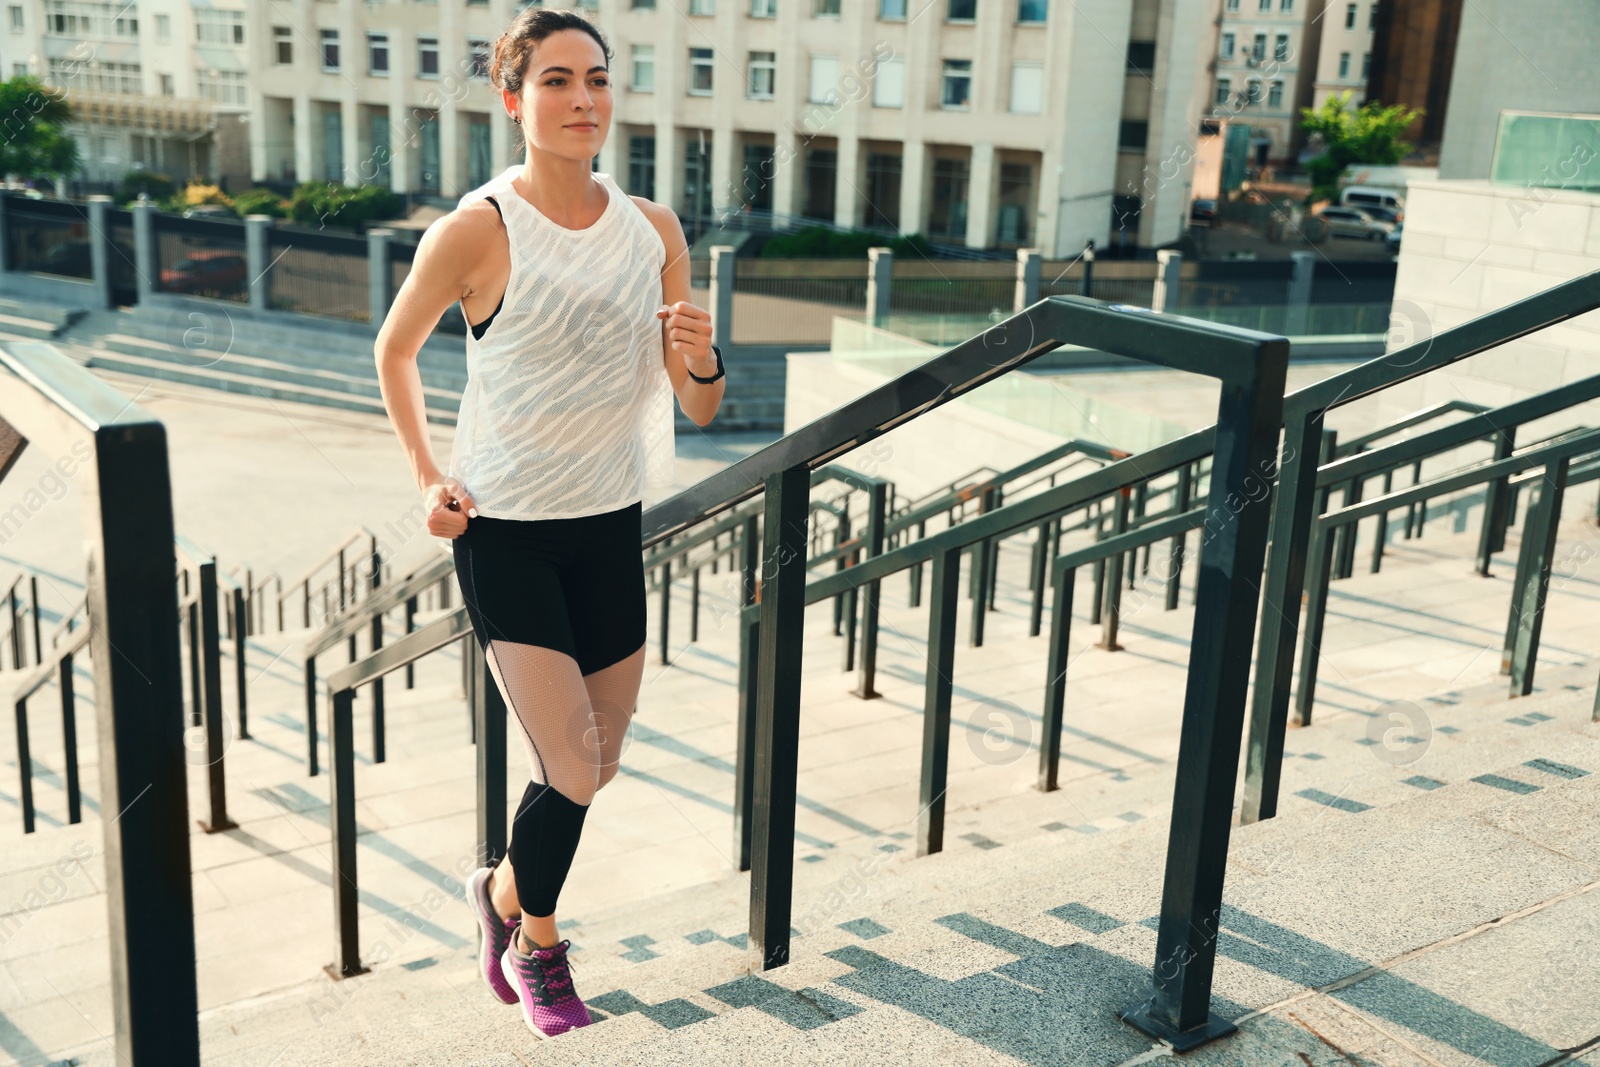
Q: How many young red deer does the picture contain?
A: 0